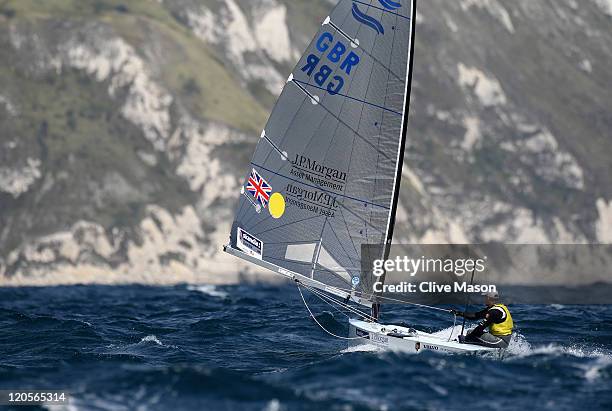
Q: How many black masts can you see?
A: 1